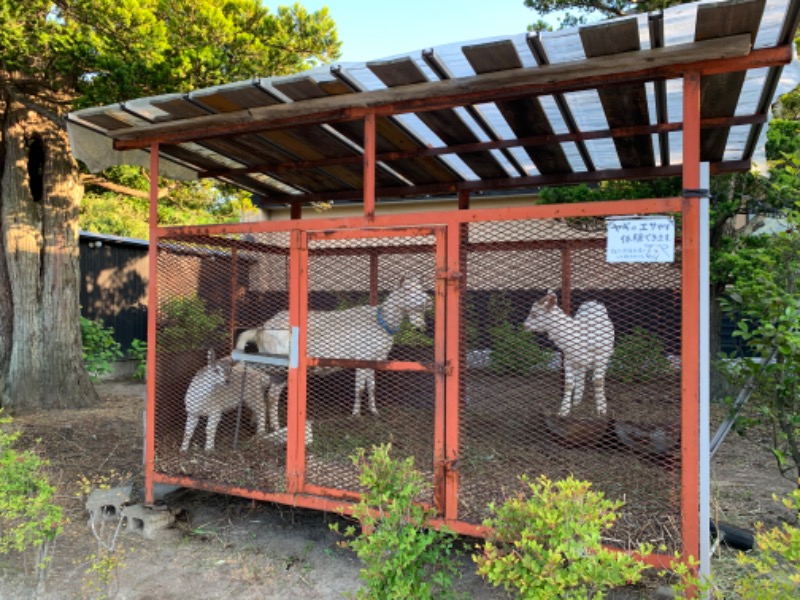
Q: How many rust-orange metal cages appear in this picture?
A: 1